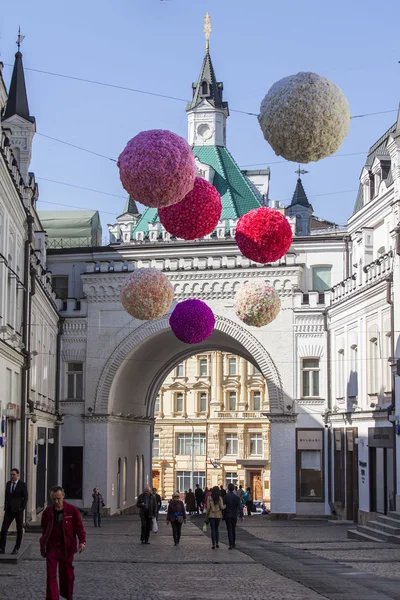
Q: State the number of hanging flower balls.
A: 7